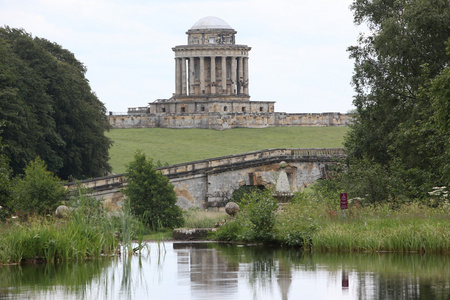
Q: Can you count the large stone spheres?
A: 2